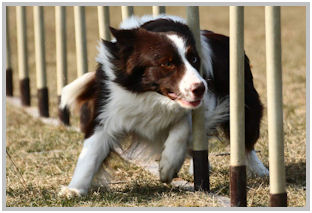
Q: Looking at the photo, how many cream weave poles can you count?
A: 11